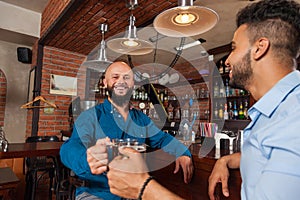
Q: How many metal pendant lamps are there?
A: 3